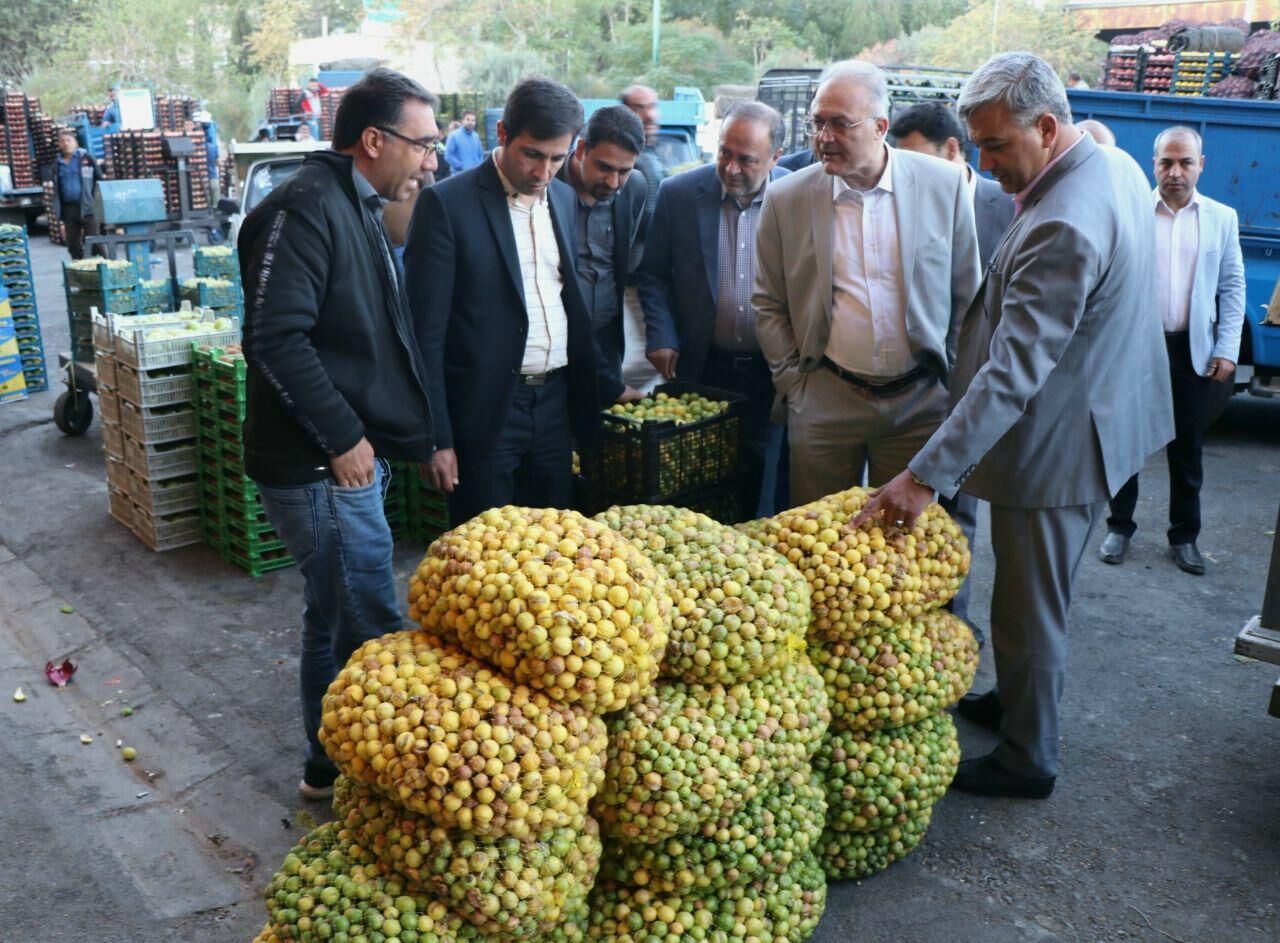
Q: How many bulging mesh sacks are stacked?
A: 12